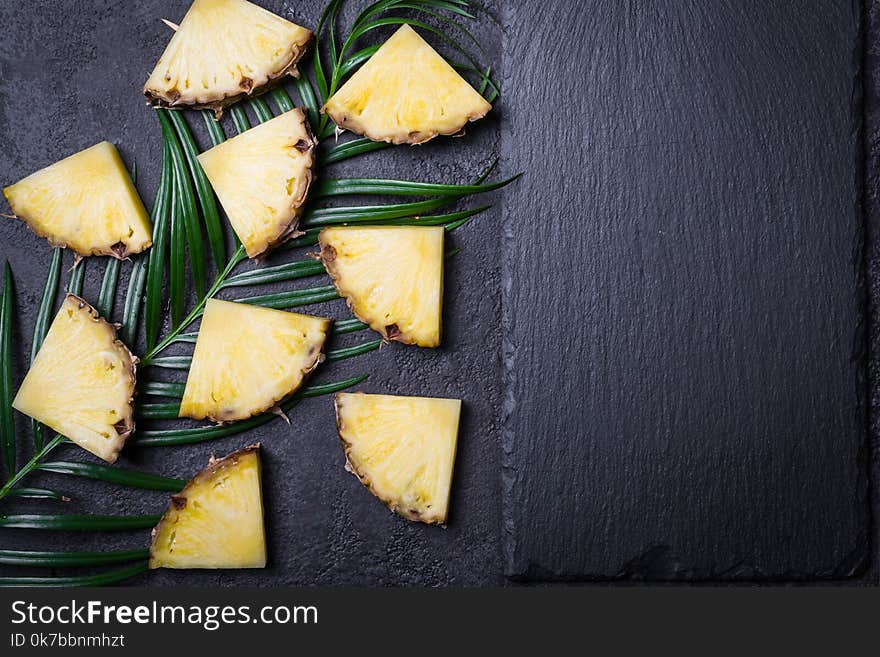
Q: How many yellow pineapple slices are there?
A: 9